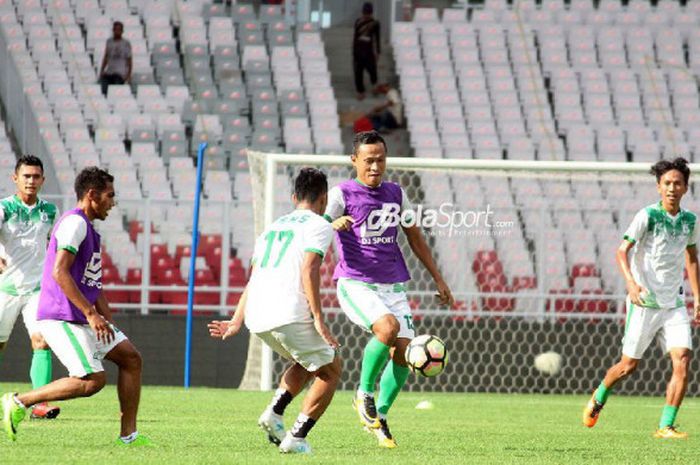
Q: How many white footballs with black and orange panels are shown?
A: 1